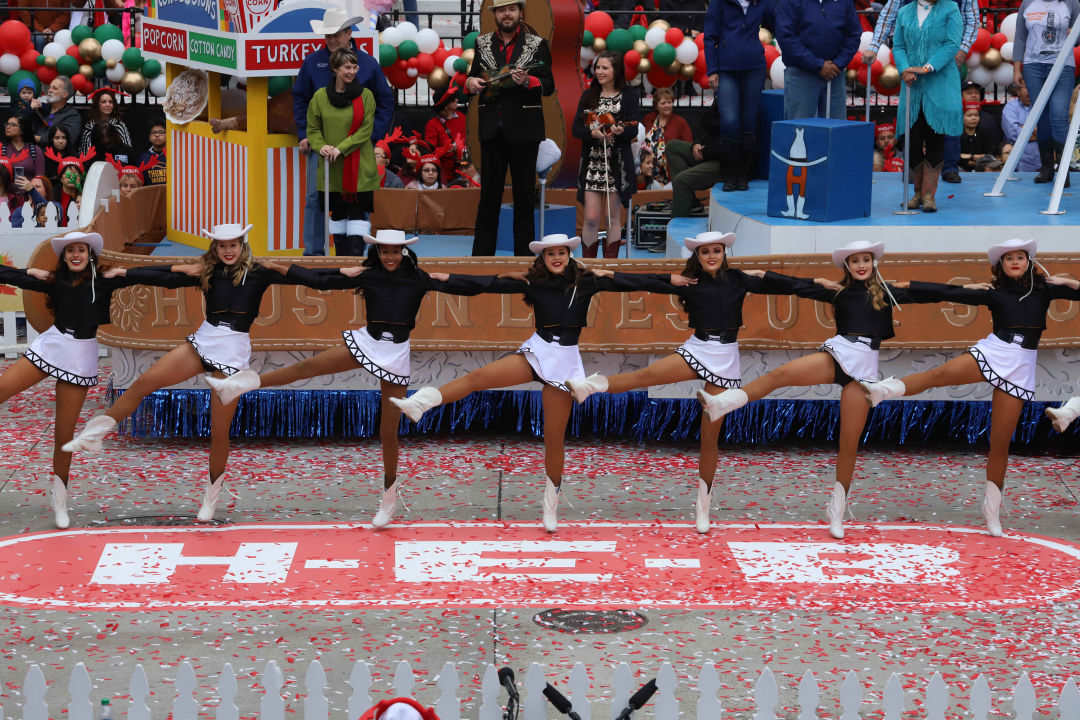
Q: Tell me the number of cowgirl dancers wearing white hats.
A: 7